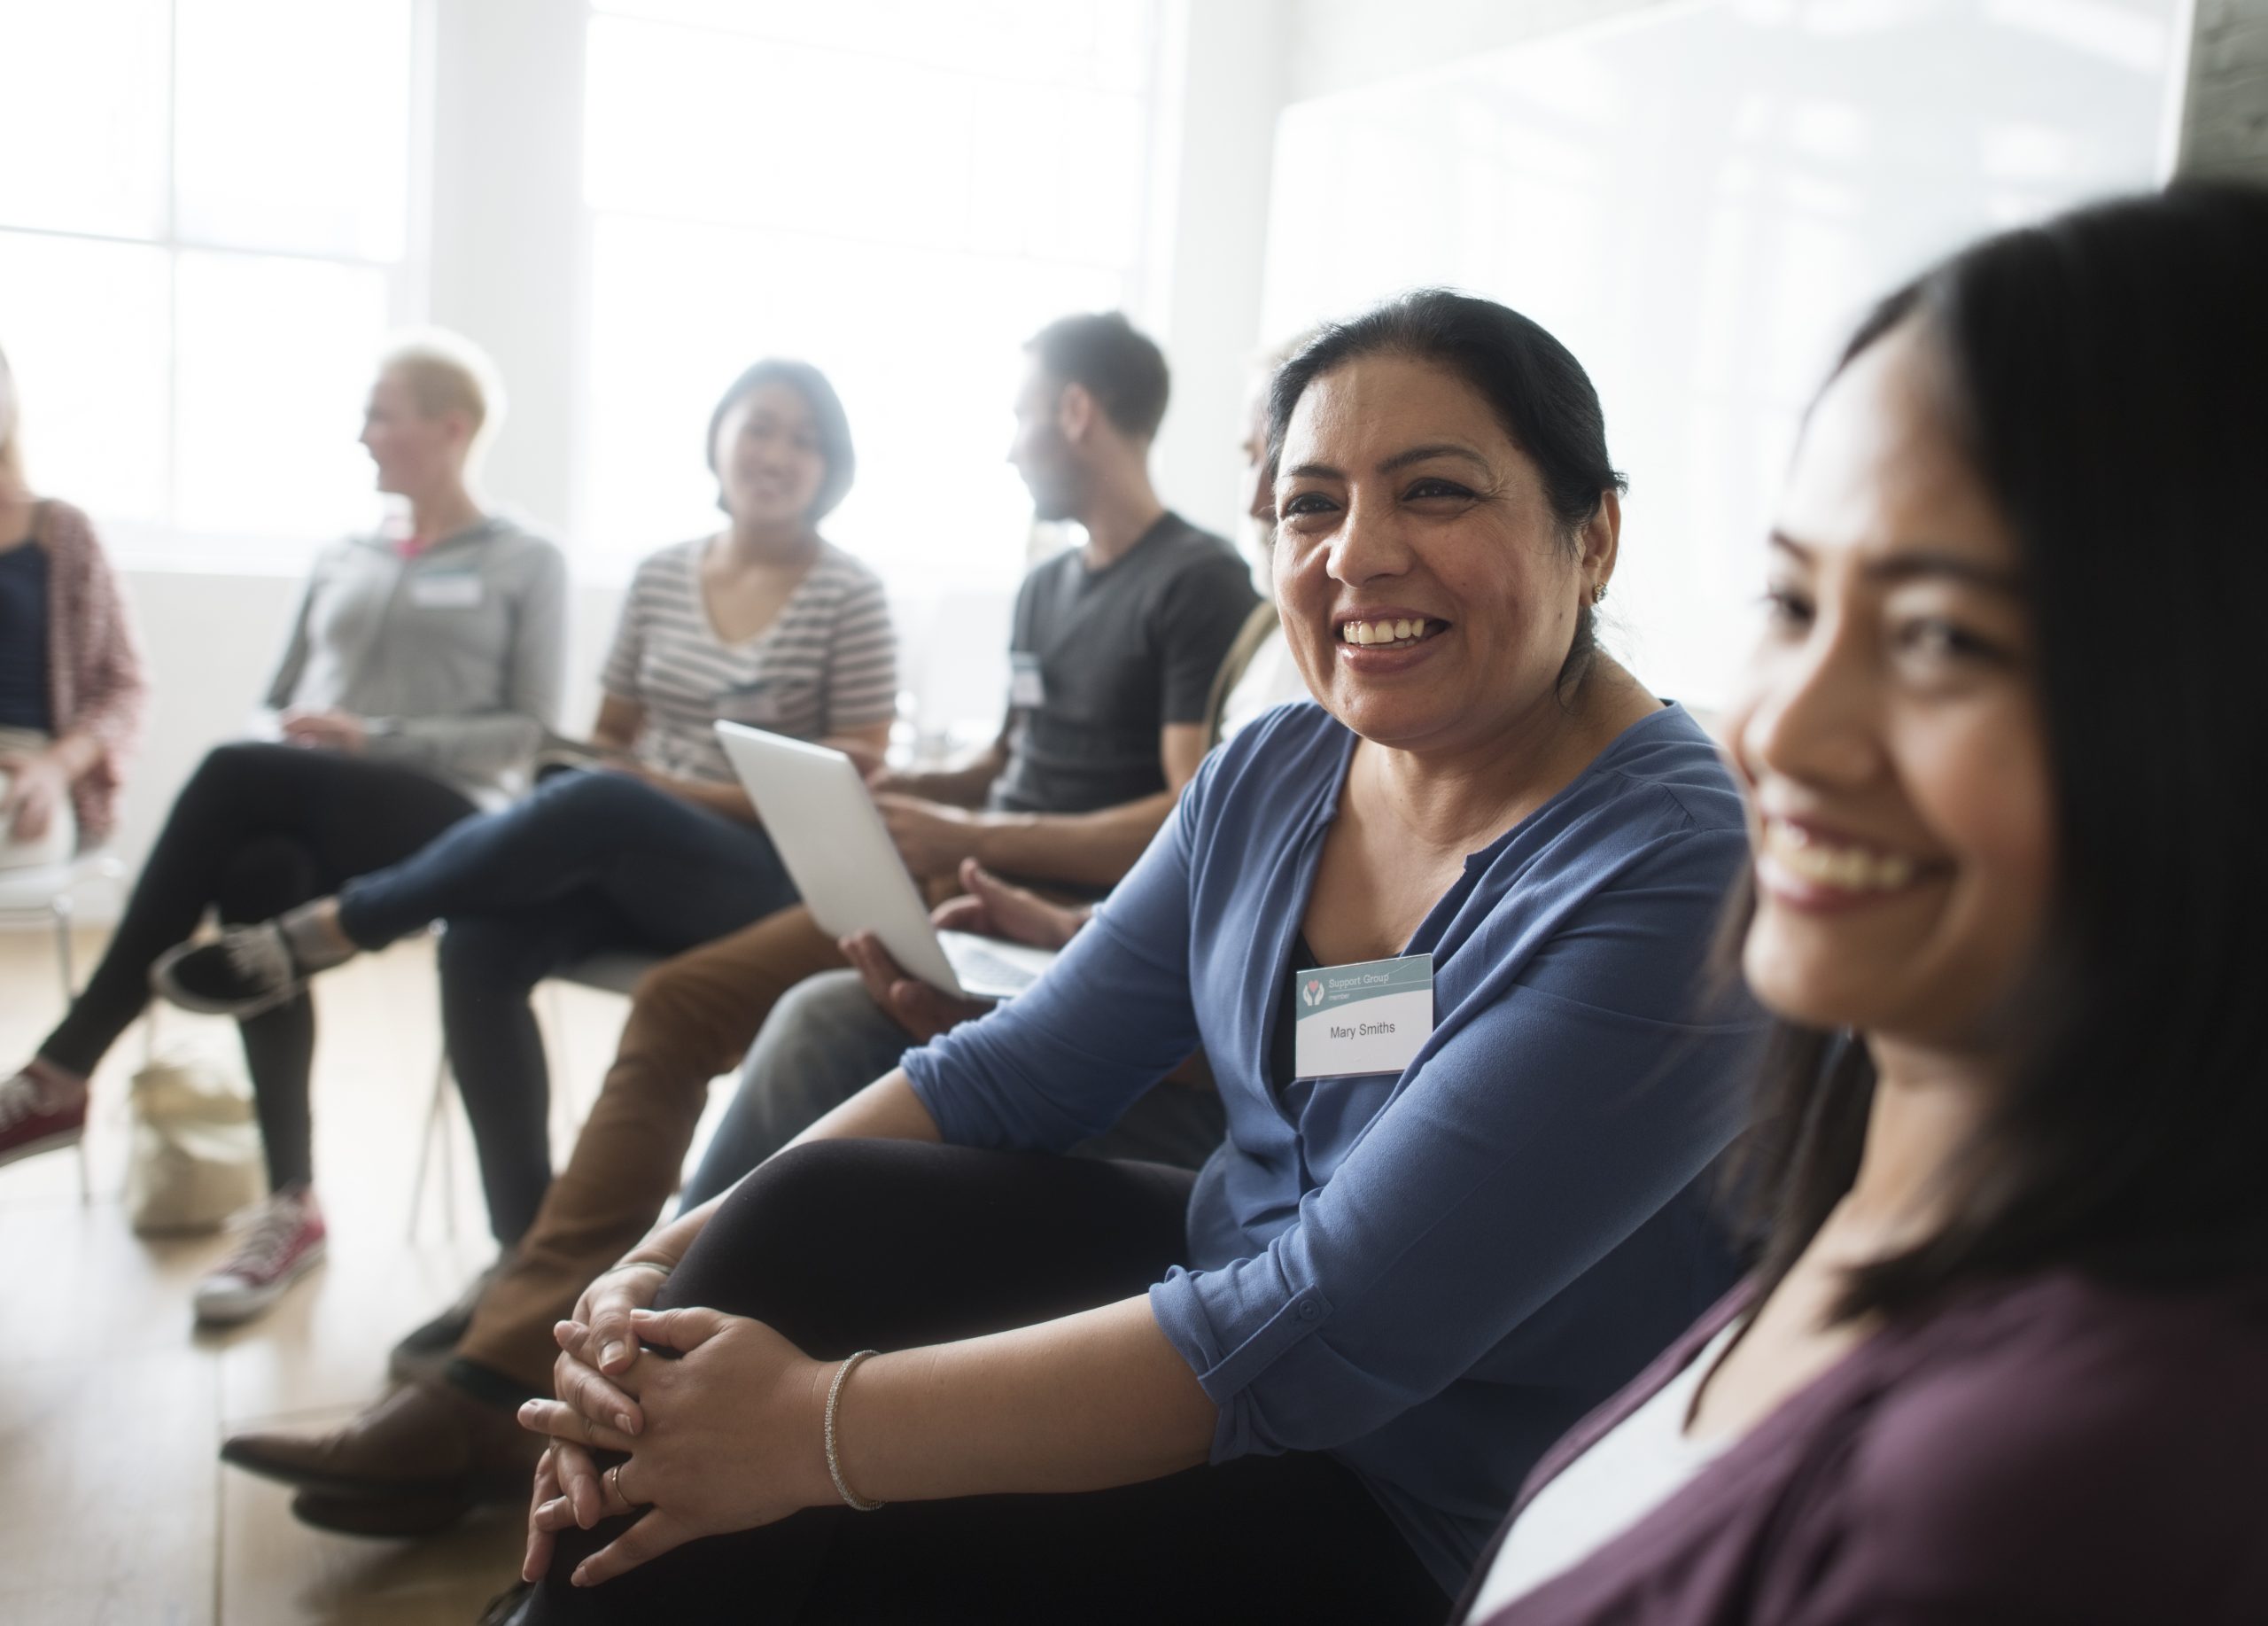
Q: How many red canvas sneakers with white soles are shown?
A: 2